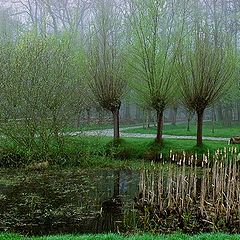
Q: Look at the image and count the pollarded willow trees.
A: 3